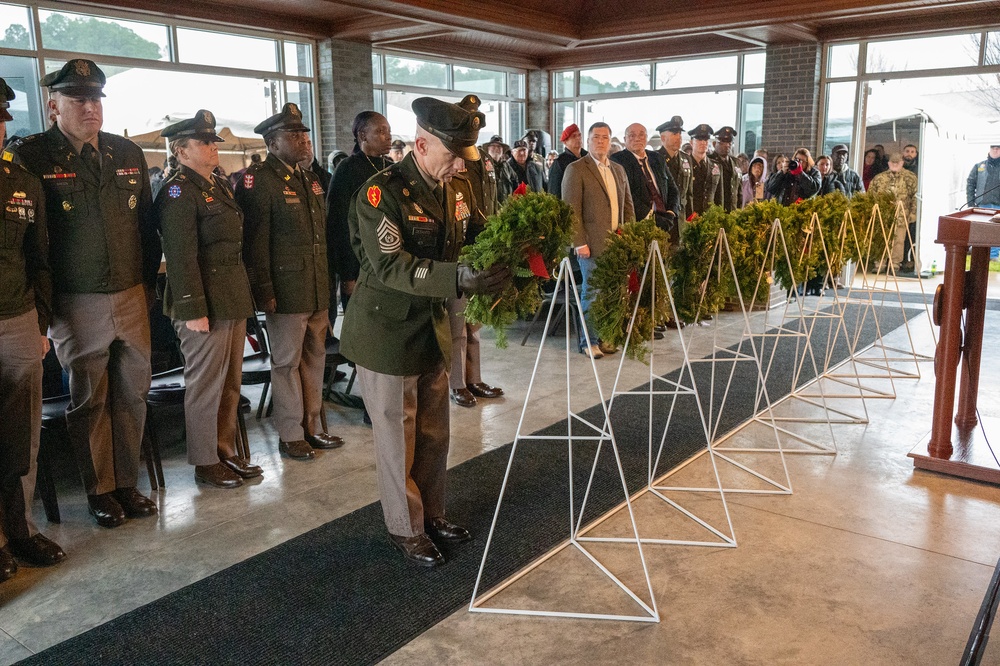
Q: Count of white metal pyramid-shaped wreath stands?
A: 8